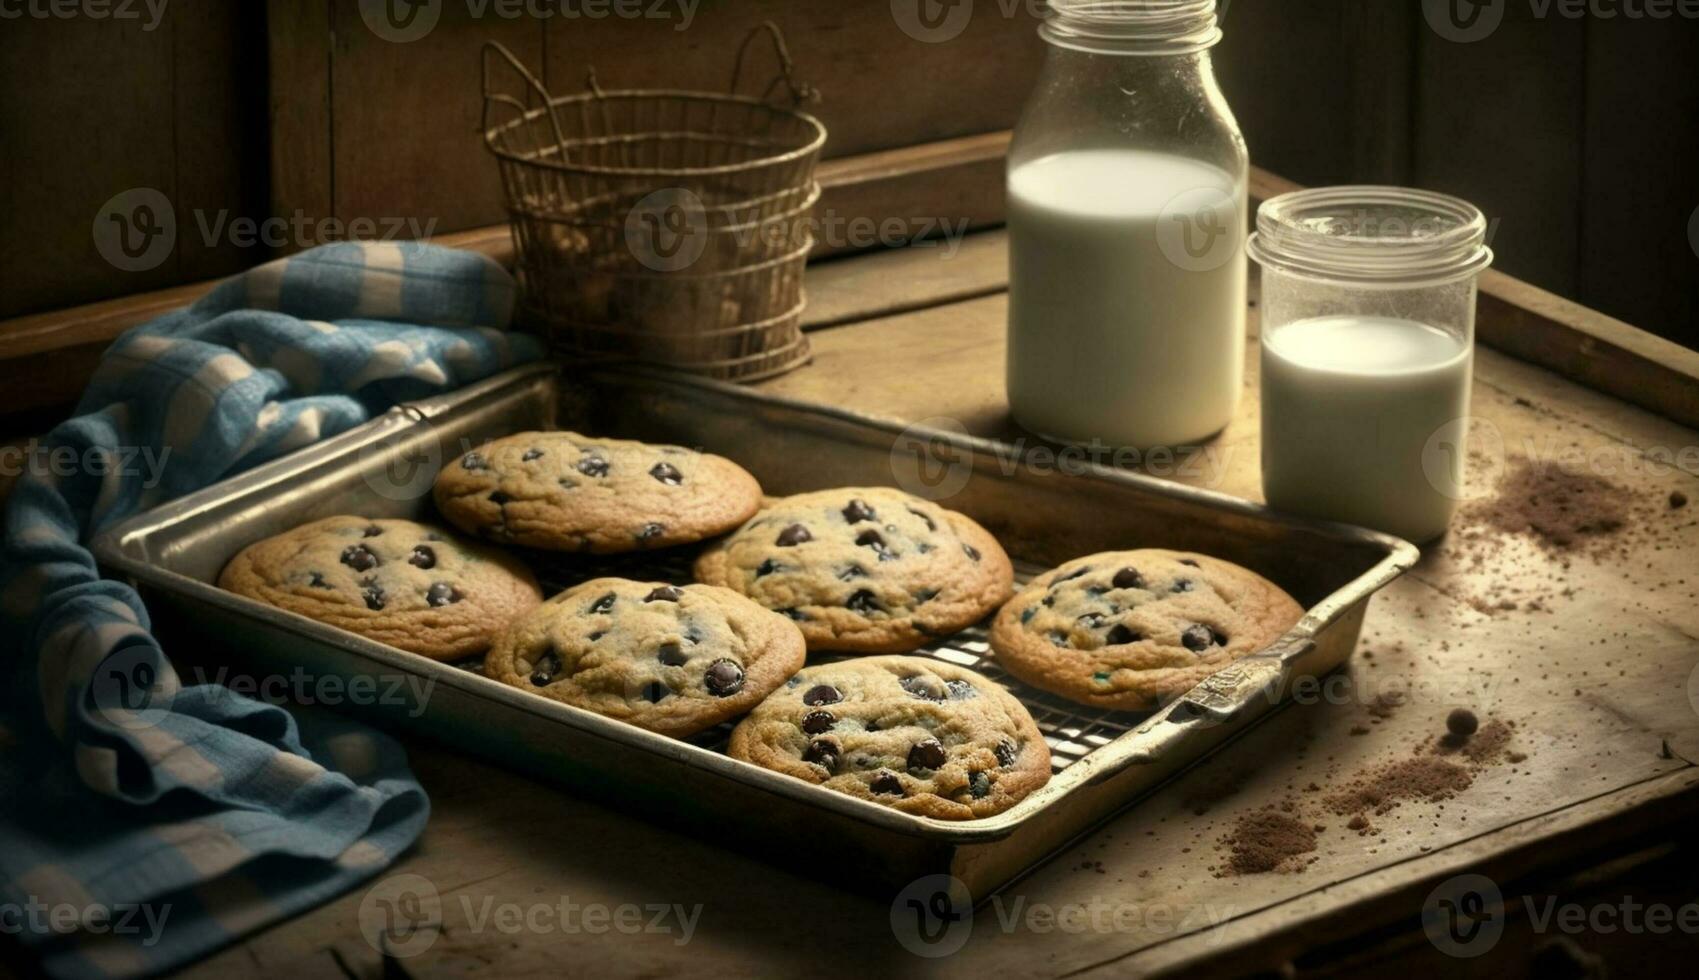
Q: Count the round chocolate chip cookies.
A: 6